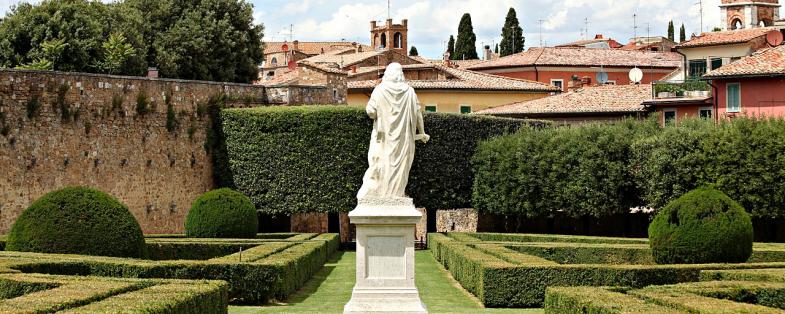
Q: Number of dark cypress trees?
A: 5